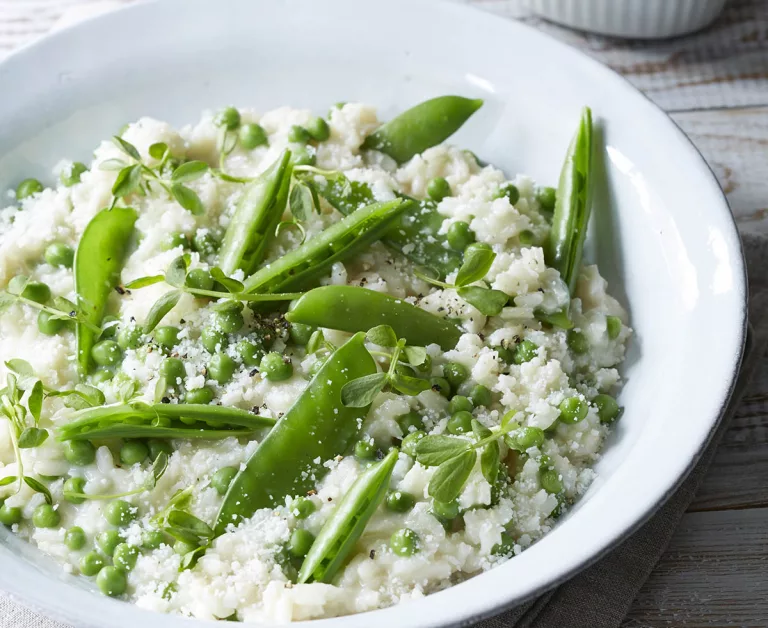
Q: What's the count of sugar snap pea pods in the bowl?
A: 10